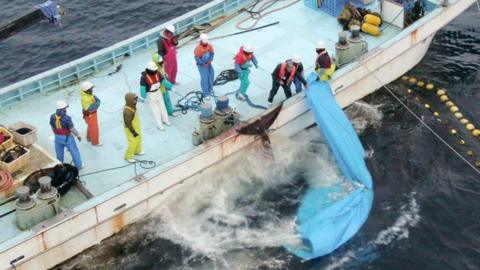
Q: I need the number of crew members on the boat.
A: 11